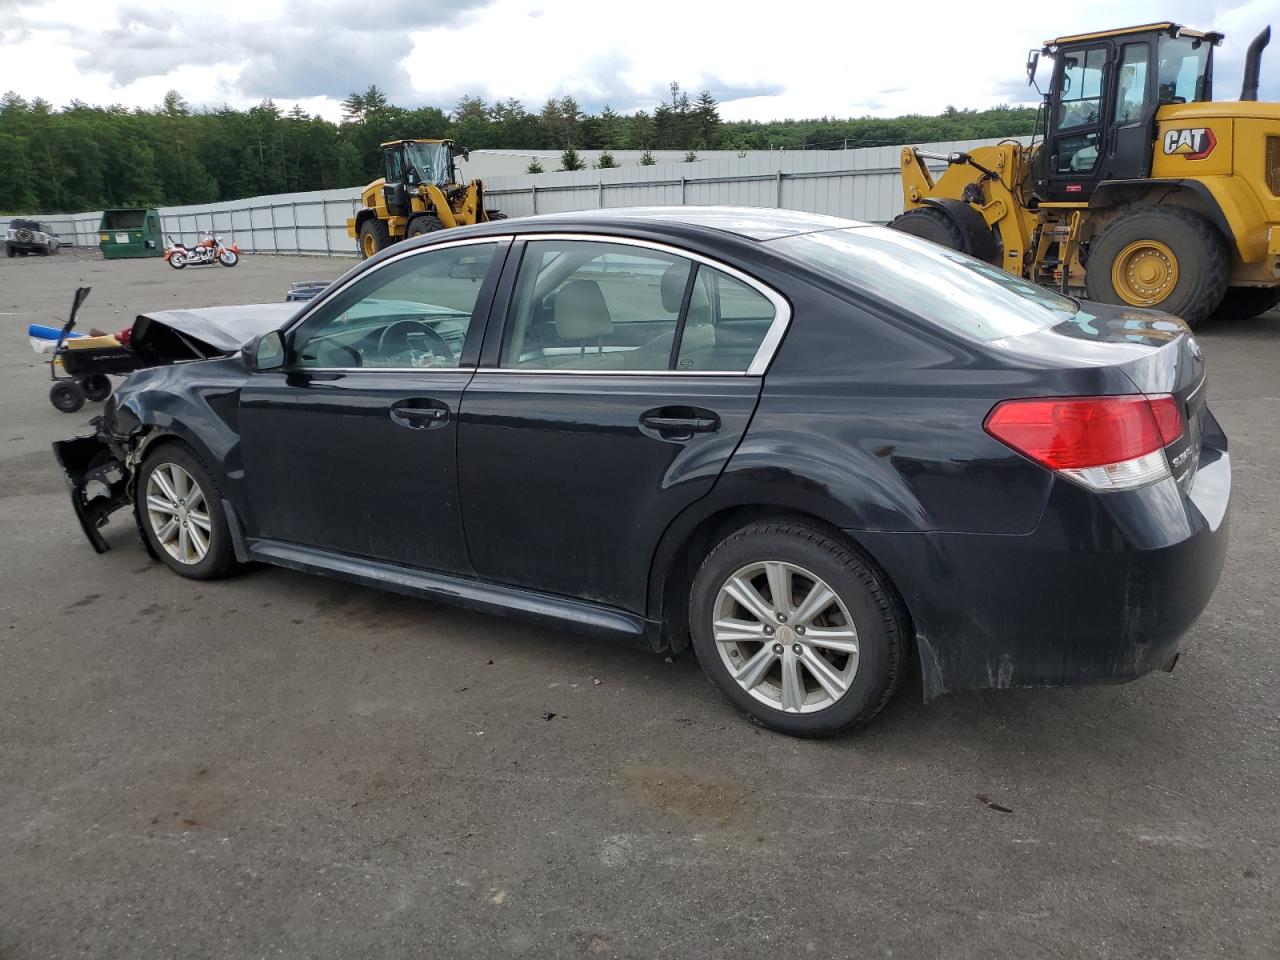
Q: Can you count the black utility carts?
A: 1